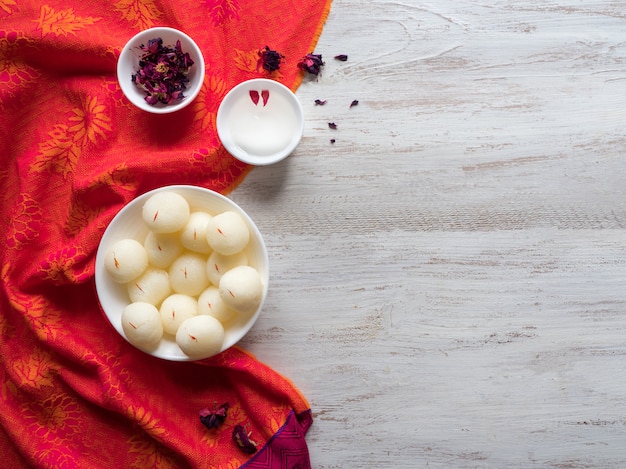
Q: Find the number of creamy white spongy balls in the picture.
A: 13